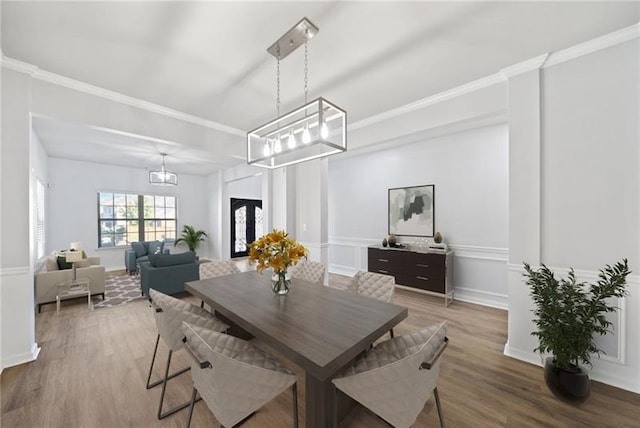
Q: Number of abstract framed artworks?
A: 1